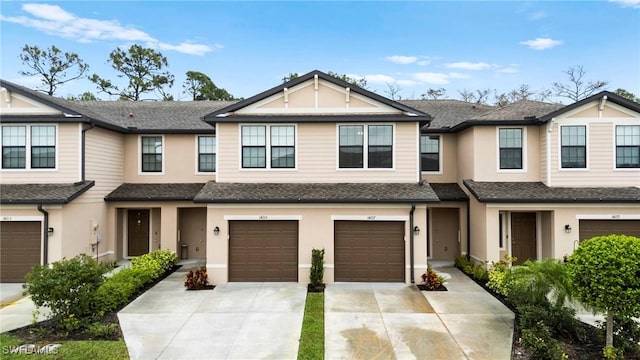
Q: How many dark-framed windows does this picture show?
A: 12